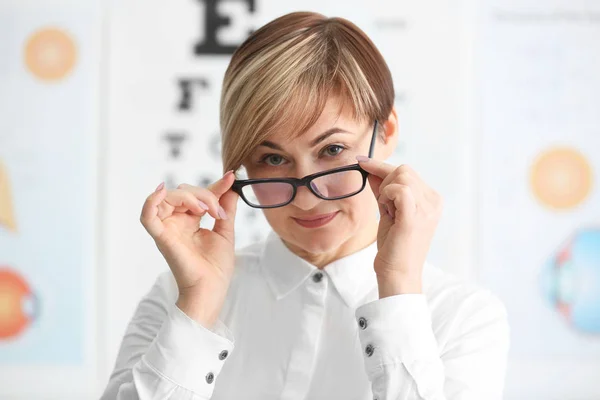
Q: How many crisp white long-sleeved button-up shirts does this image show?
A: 1